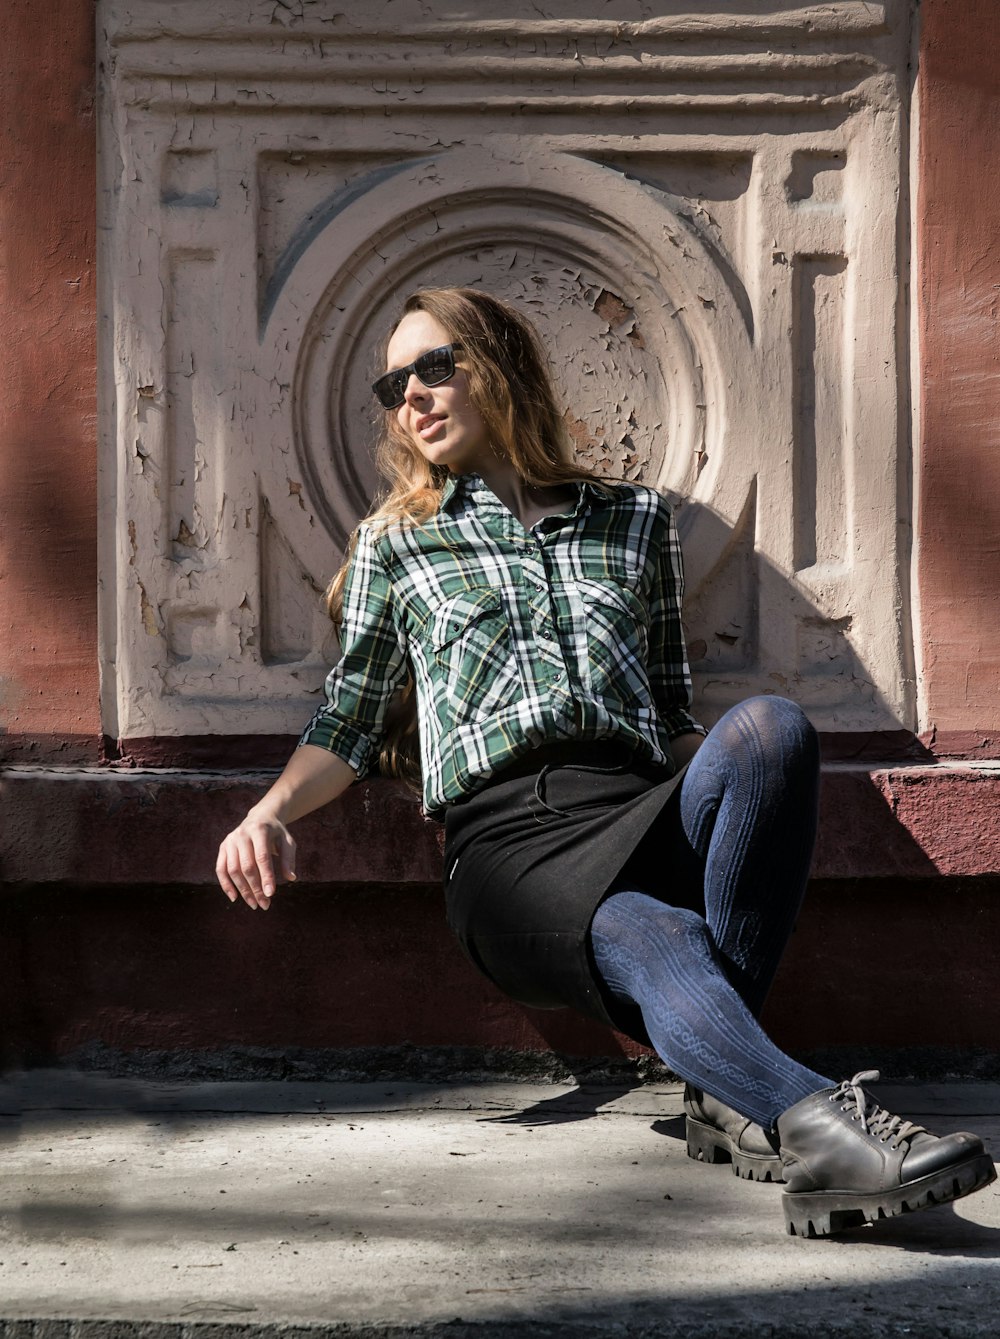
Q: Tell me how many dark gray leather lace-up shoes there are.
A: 2